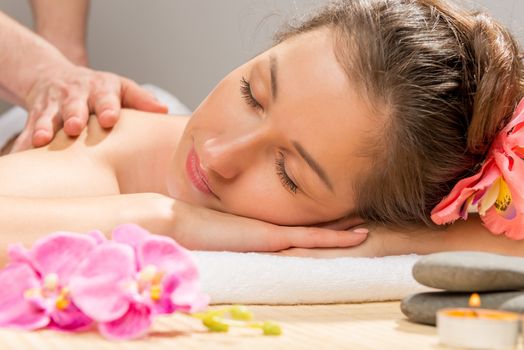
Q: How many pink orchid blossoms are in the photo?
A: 2